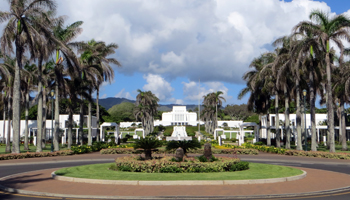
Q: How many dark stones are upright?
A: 2